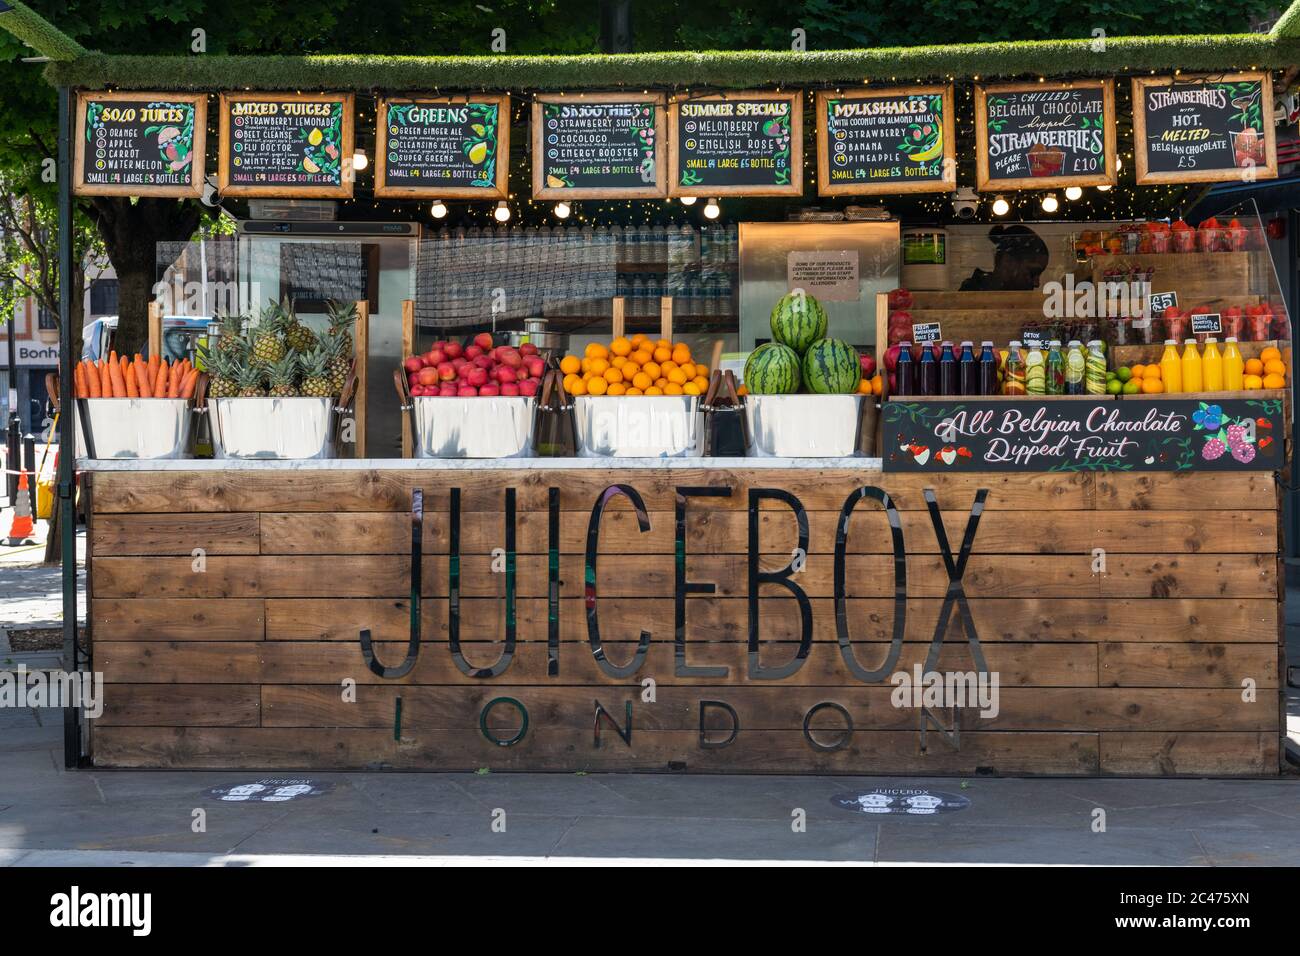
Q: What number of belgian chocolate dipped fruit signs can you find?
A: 1